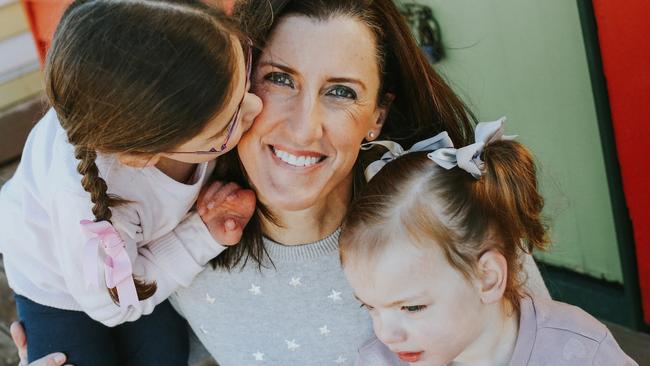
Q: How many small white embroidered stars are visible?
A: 9